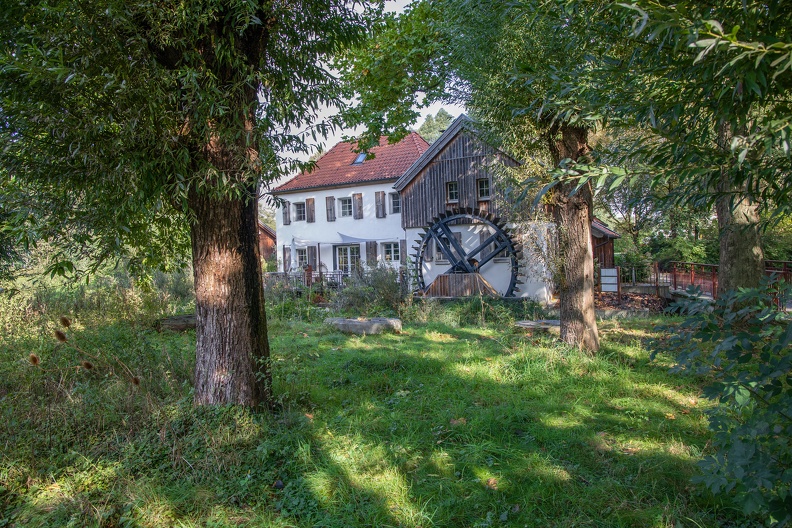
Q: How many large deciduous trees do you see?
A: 3